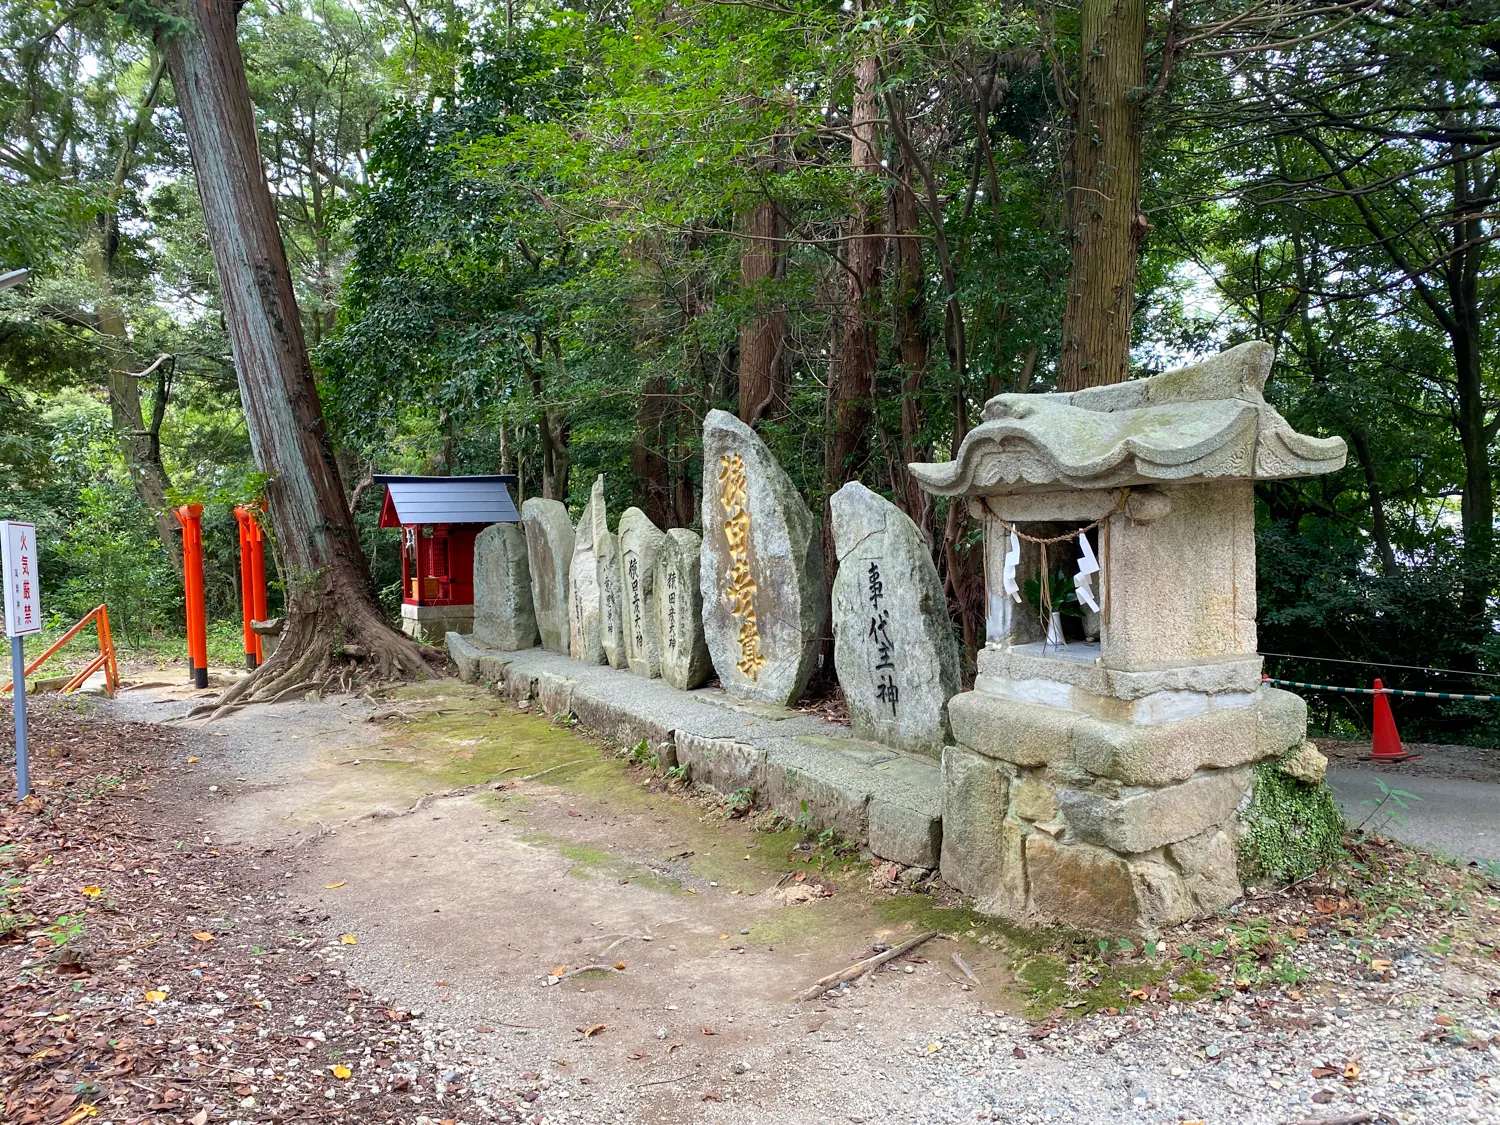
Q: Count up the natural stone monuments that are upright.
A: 8